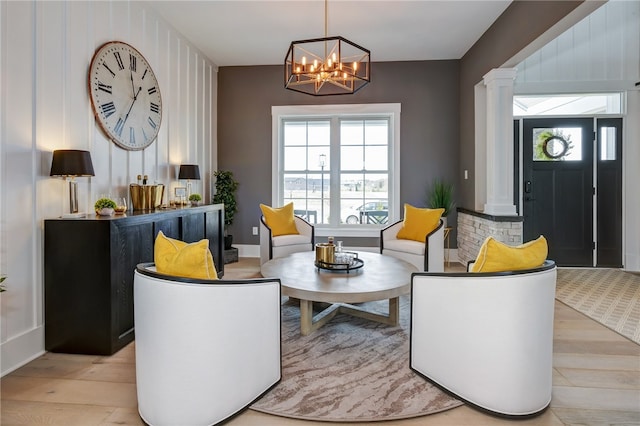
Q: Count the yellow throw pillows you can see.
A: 4